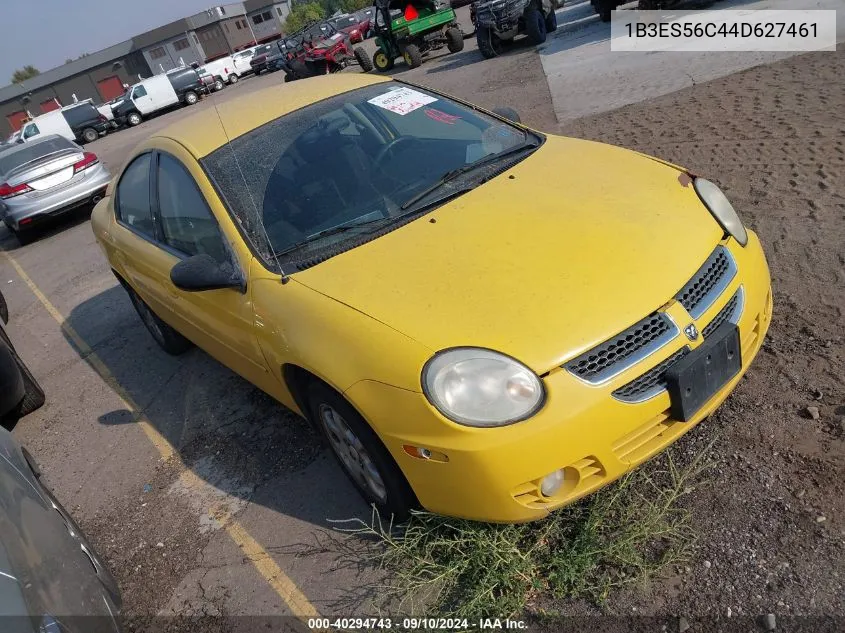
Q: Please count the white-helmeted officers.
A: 0